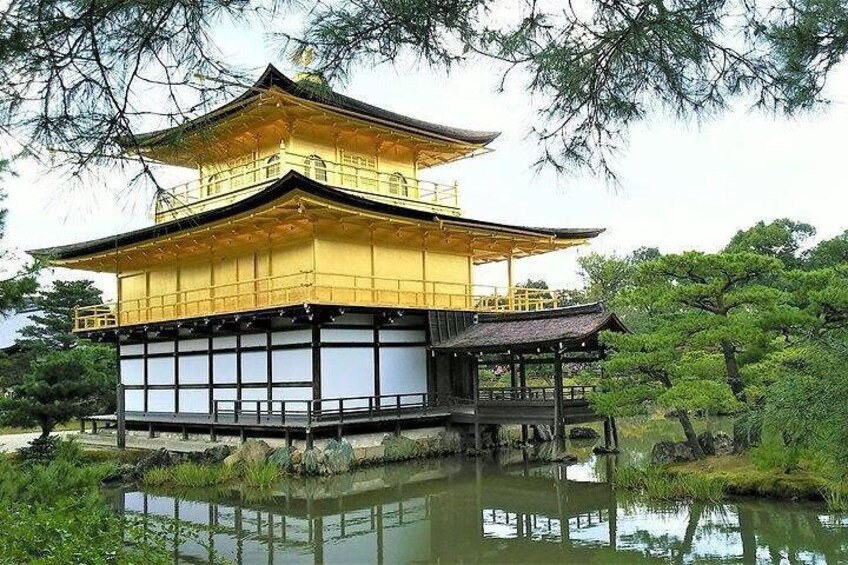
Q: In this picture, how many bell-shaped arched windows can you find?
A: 4